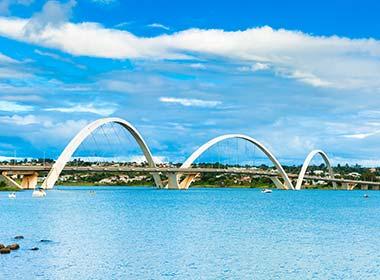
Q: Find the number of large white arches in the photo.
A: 3